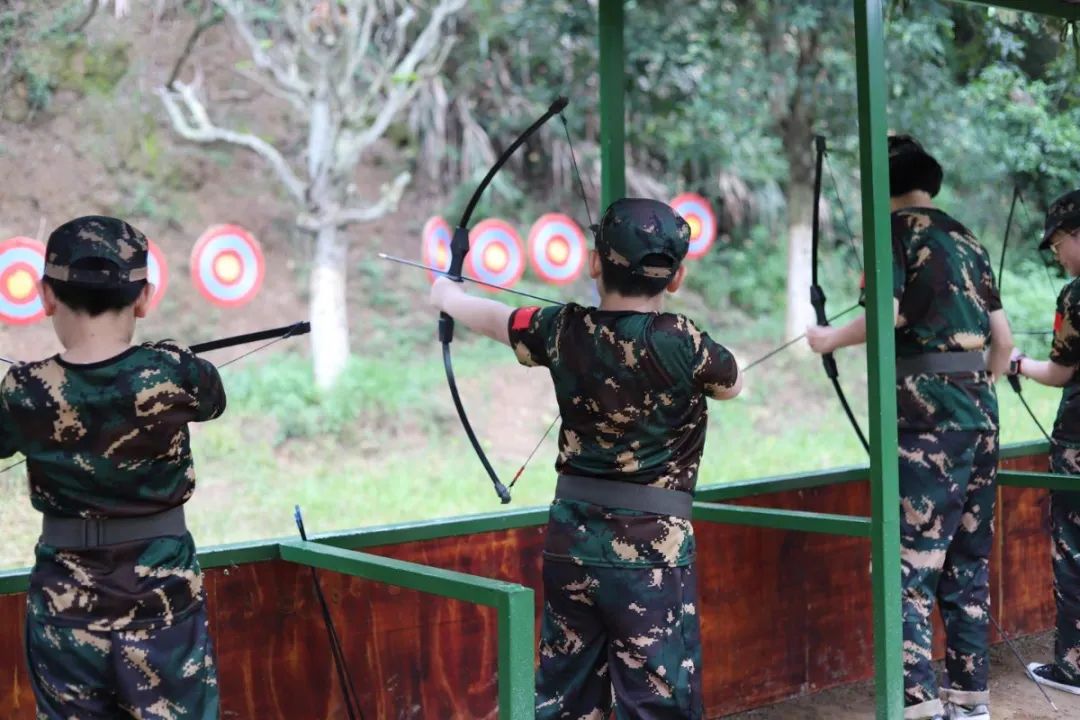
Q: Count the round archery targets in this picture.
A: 7